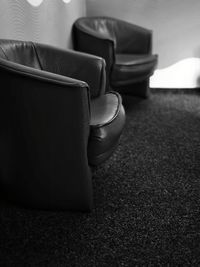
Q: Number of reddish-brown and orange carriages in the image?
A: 0